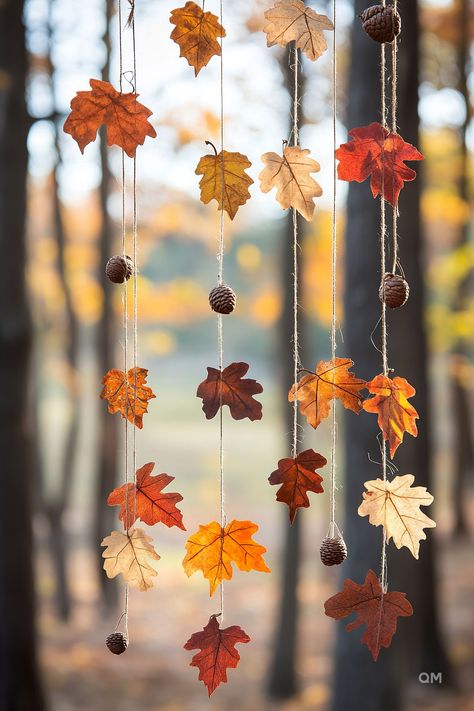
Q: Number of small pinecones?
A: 6